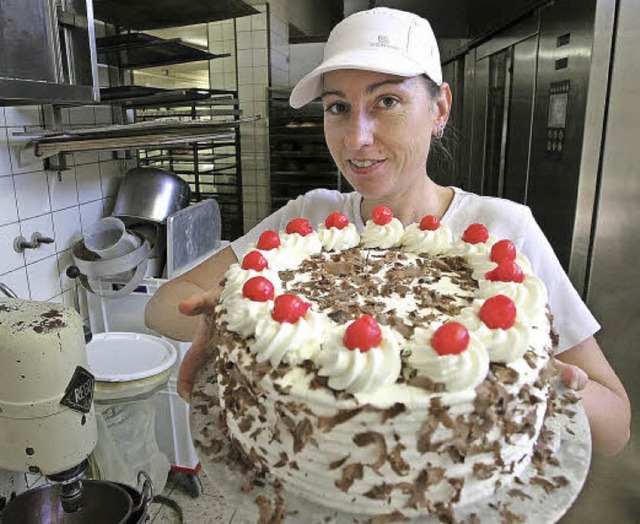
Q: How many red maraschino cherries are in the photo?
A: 14